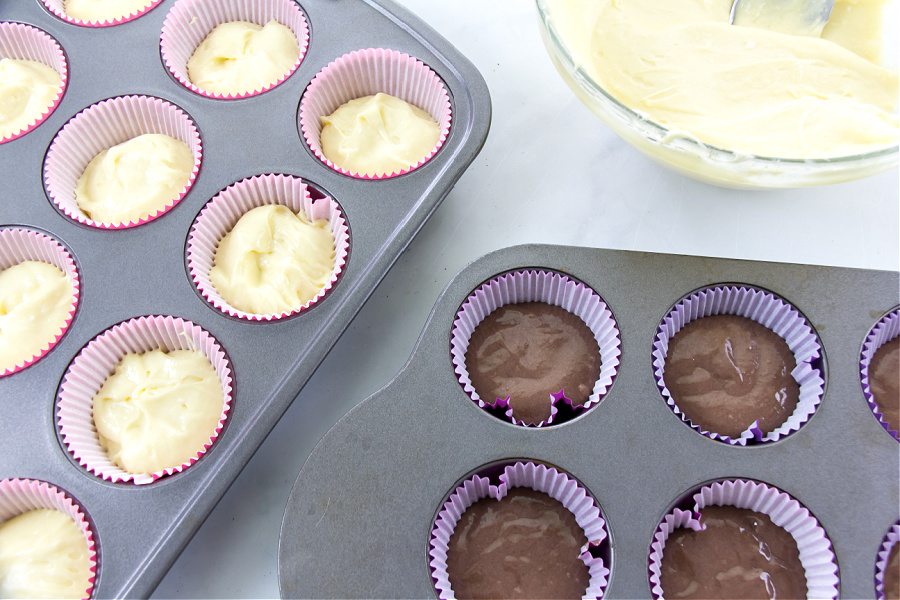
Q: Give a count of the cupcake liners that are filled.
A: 15